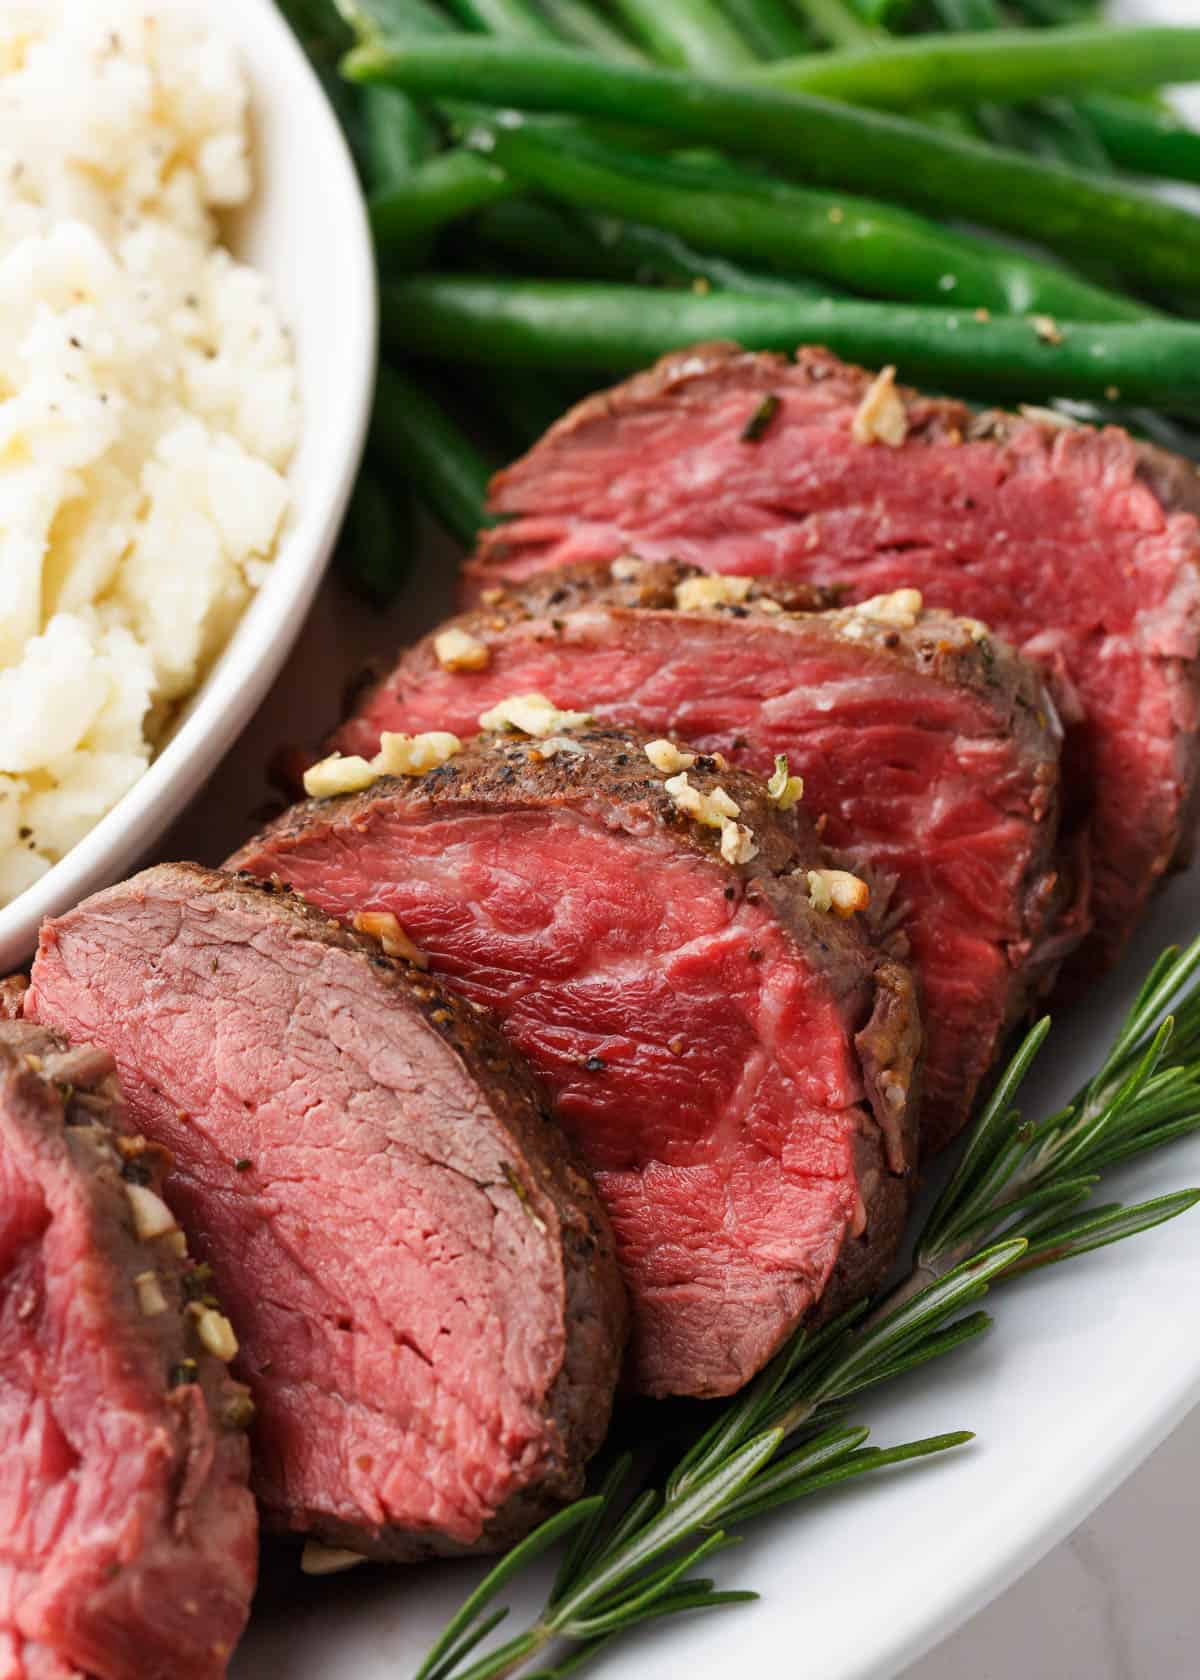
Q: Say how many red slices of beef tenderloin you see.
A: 5